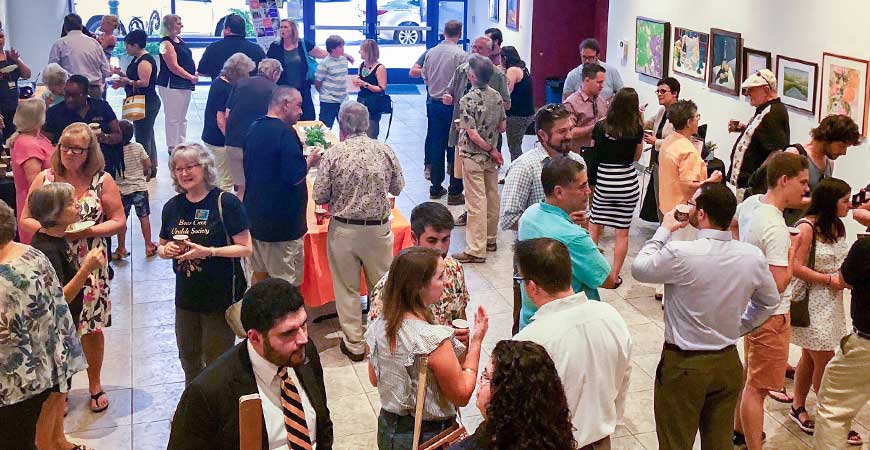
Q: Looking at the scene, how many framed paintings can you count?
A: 8